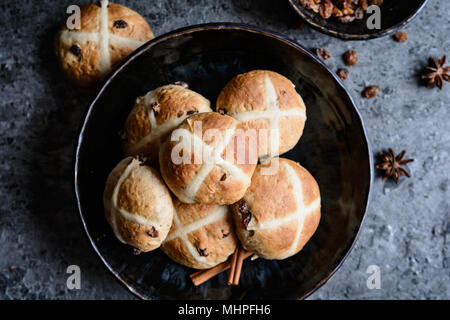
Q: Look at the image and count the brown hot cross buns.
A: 7